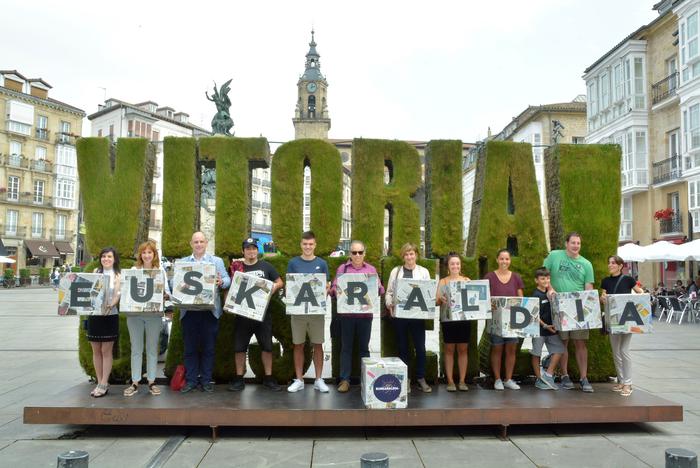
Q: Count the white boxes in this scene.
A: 12